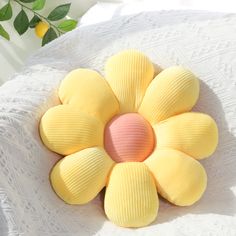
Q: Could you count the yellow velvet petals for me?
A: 8